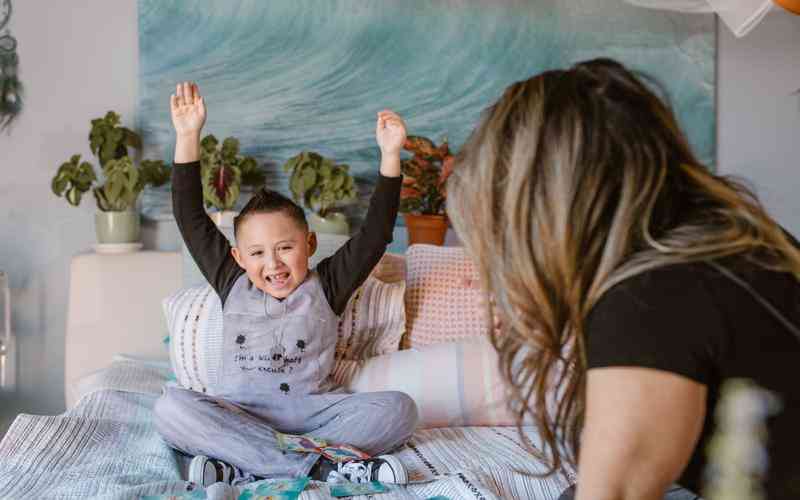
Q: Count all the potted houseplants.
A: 4